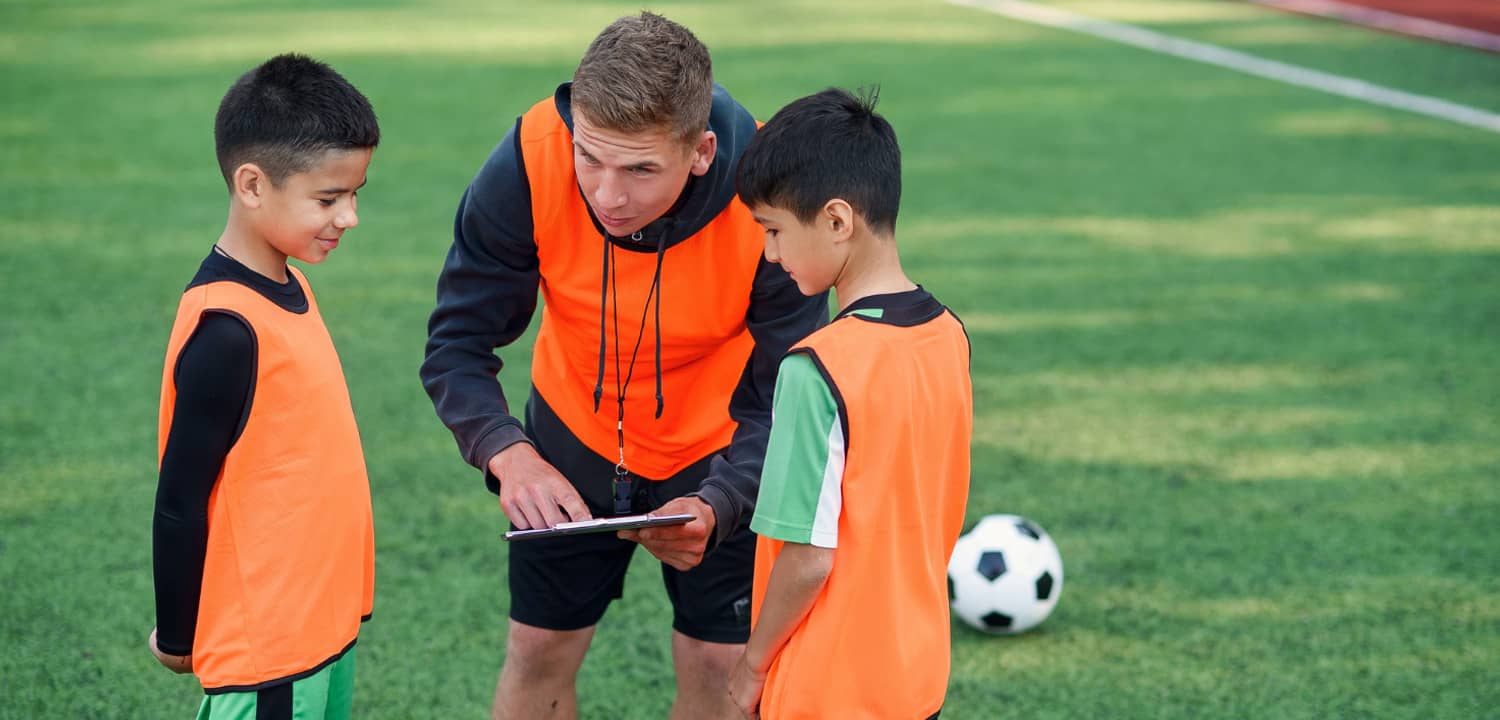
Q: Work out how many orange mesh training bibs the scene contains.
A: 3